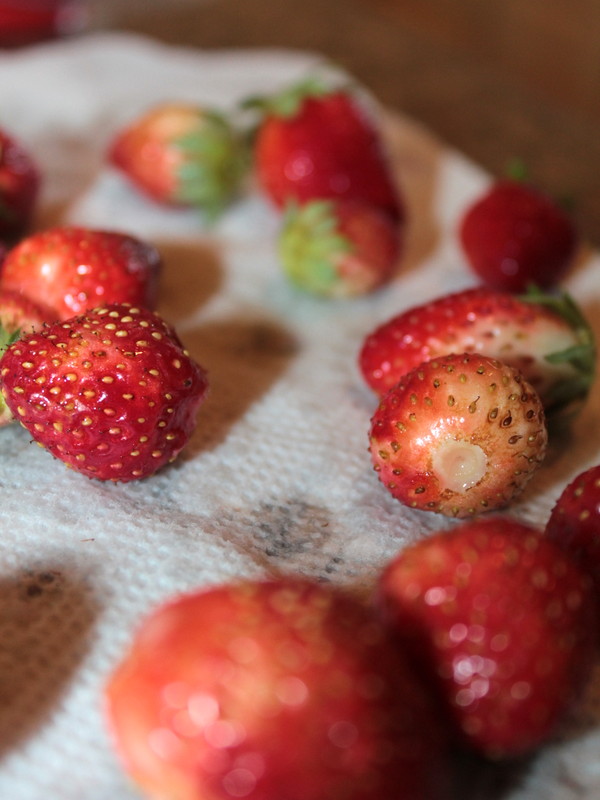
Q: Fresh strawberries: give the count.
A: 13